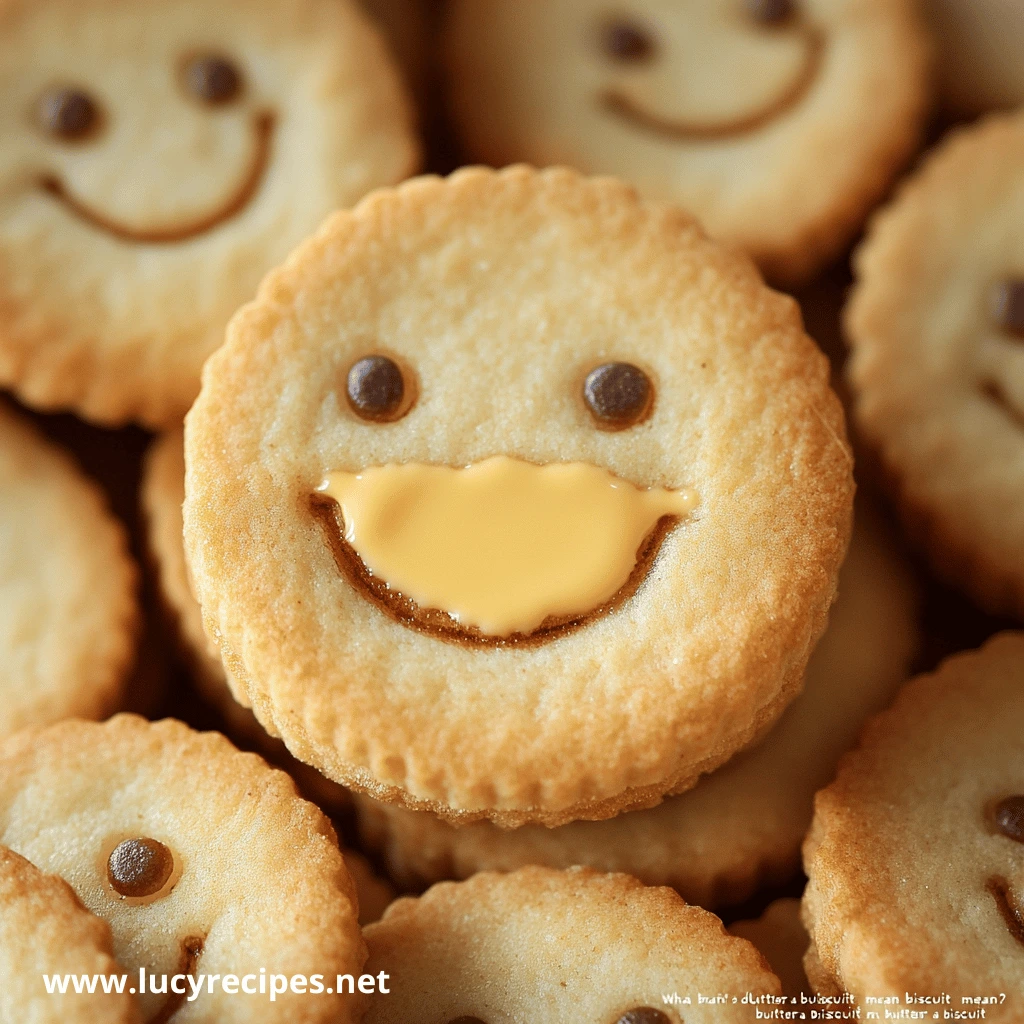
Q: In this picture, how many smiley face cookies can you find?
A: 7